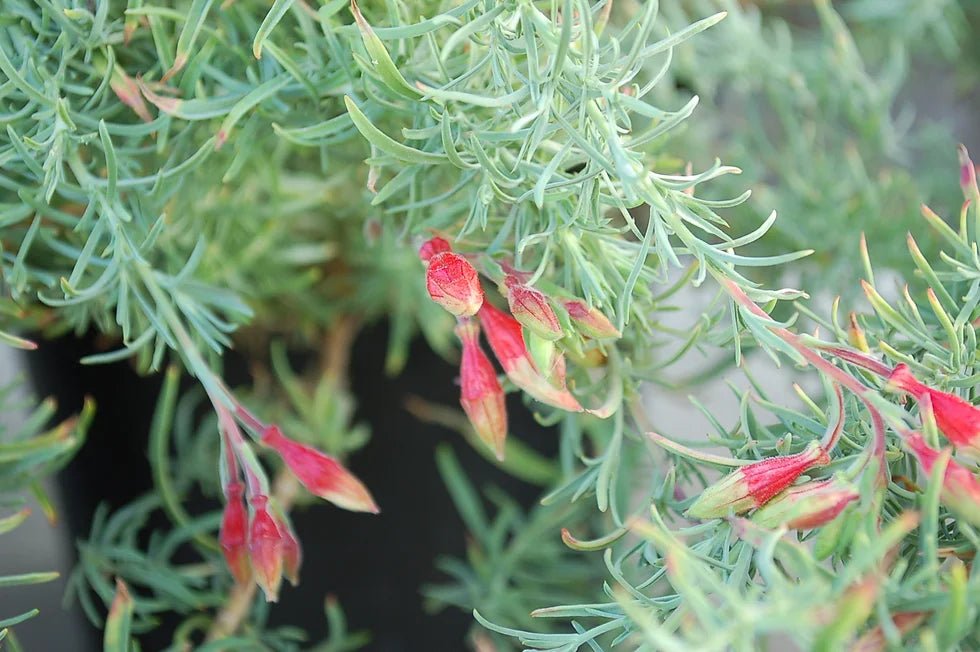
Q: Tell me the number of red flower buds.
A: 14